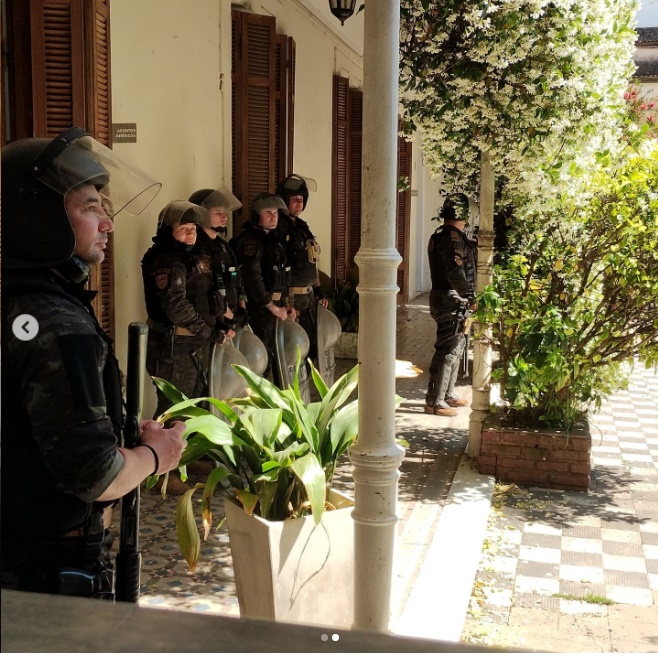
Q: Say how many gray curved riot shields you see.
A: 4